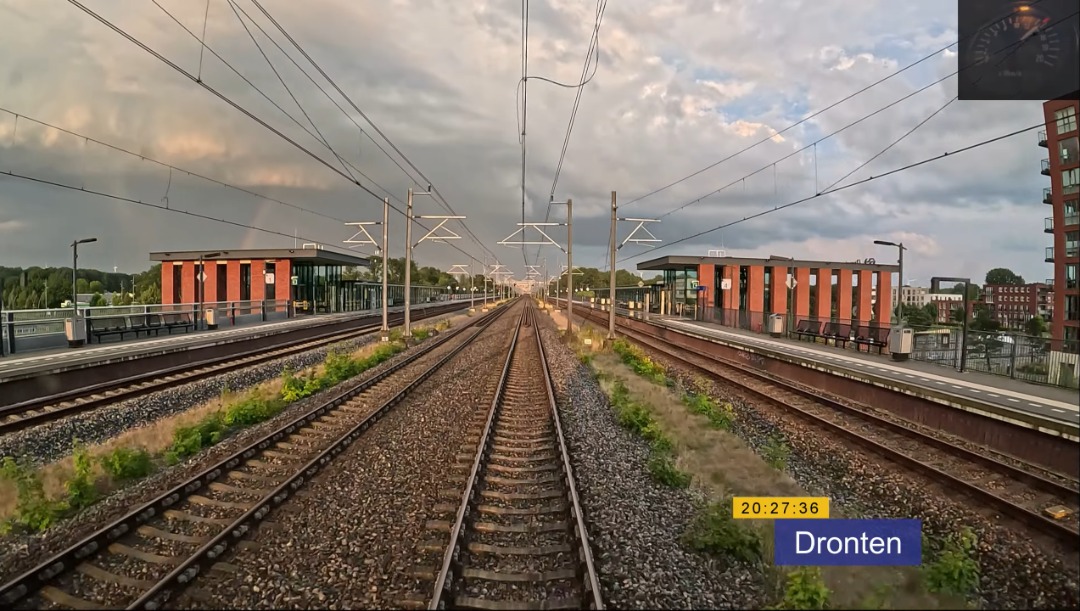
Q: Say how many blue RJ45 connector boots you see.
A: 0